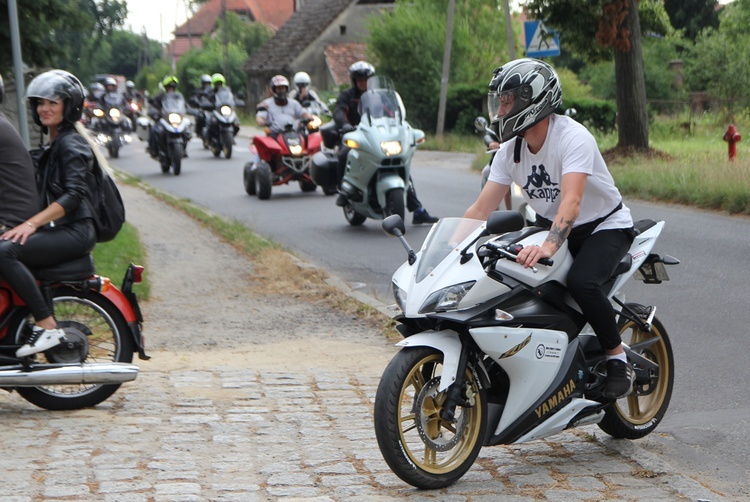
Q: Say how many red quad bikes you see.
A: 1